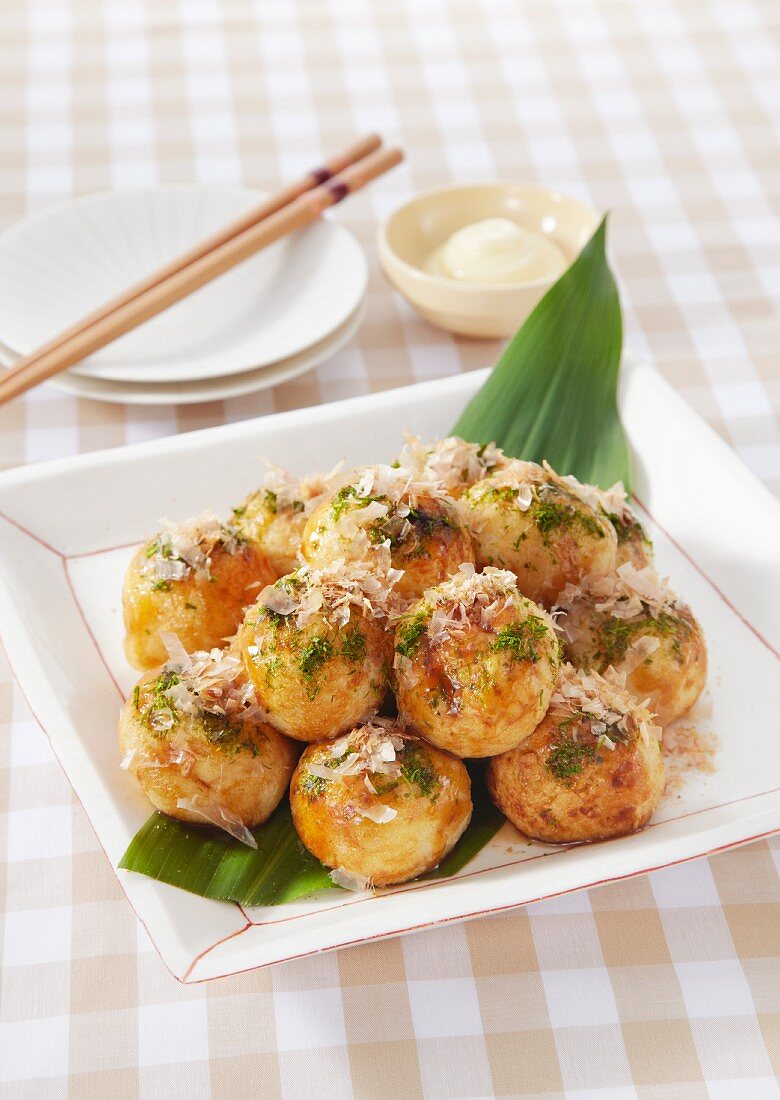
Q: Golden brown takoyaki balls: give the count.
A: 12